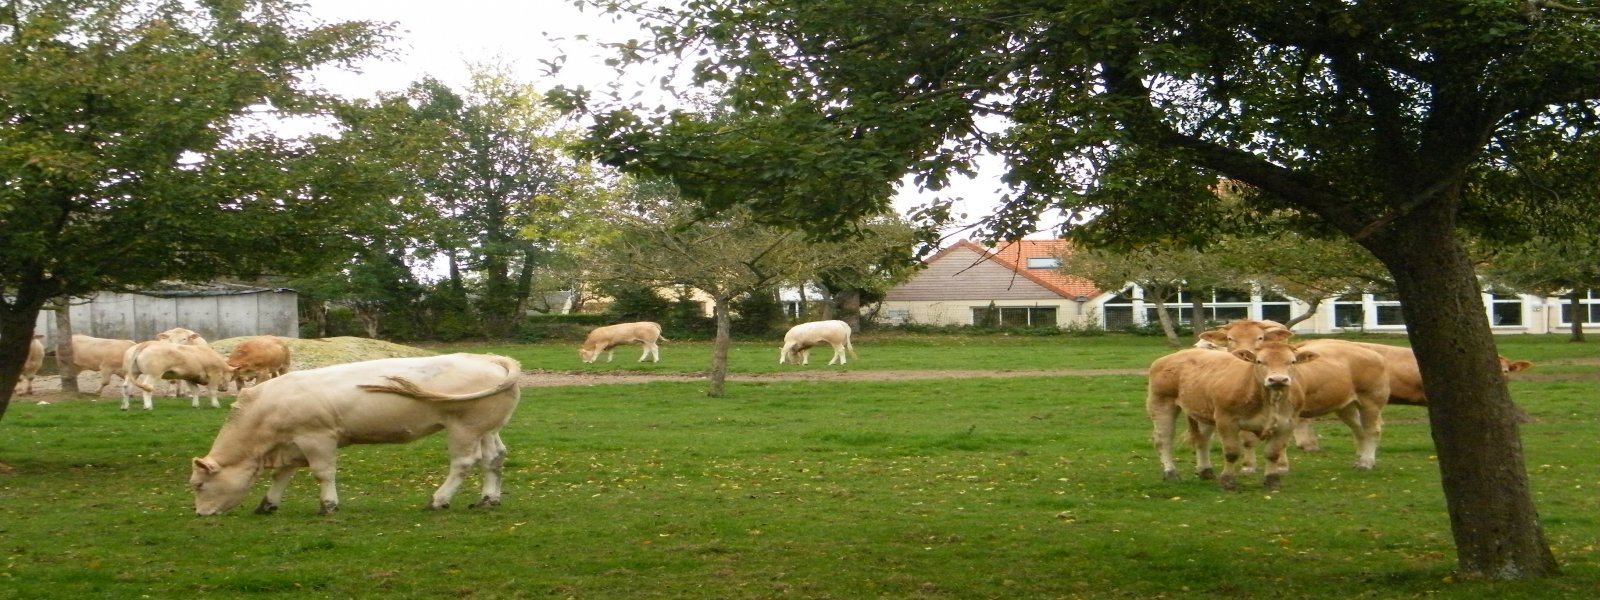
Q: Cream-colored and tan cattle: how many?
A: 11